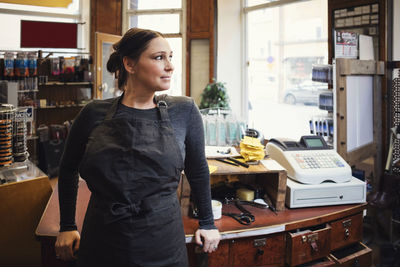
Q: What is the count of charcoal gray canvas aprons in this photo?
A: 1